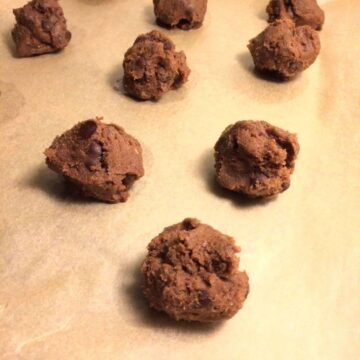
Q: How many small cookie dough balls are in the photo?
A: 8